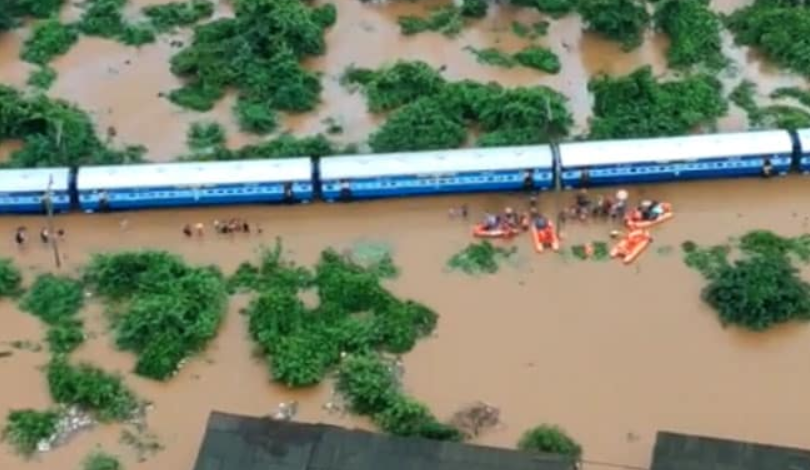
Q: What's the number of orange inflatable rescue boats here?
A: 4